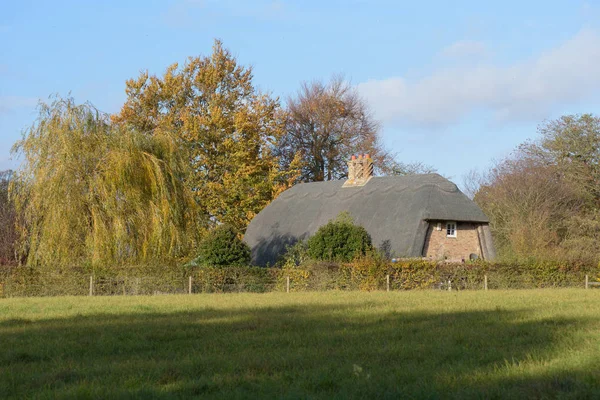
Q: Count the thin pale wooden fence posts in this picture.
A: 6